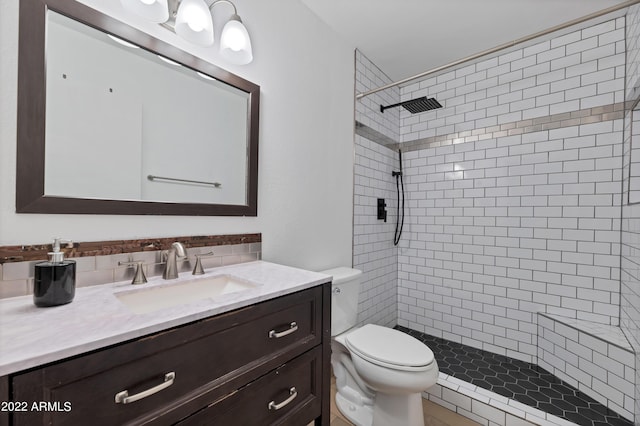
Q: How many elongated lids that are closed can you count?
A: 1